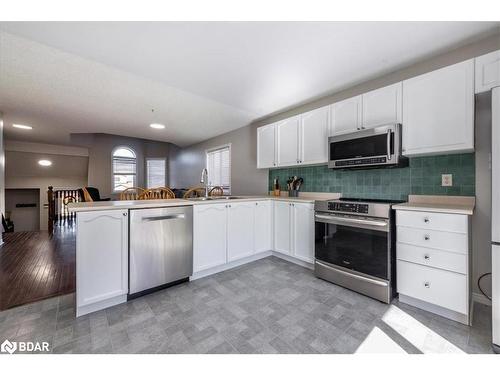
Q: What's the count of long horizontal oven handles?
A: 2